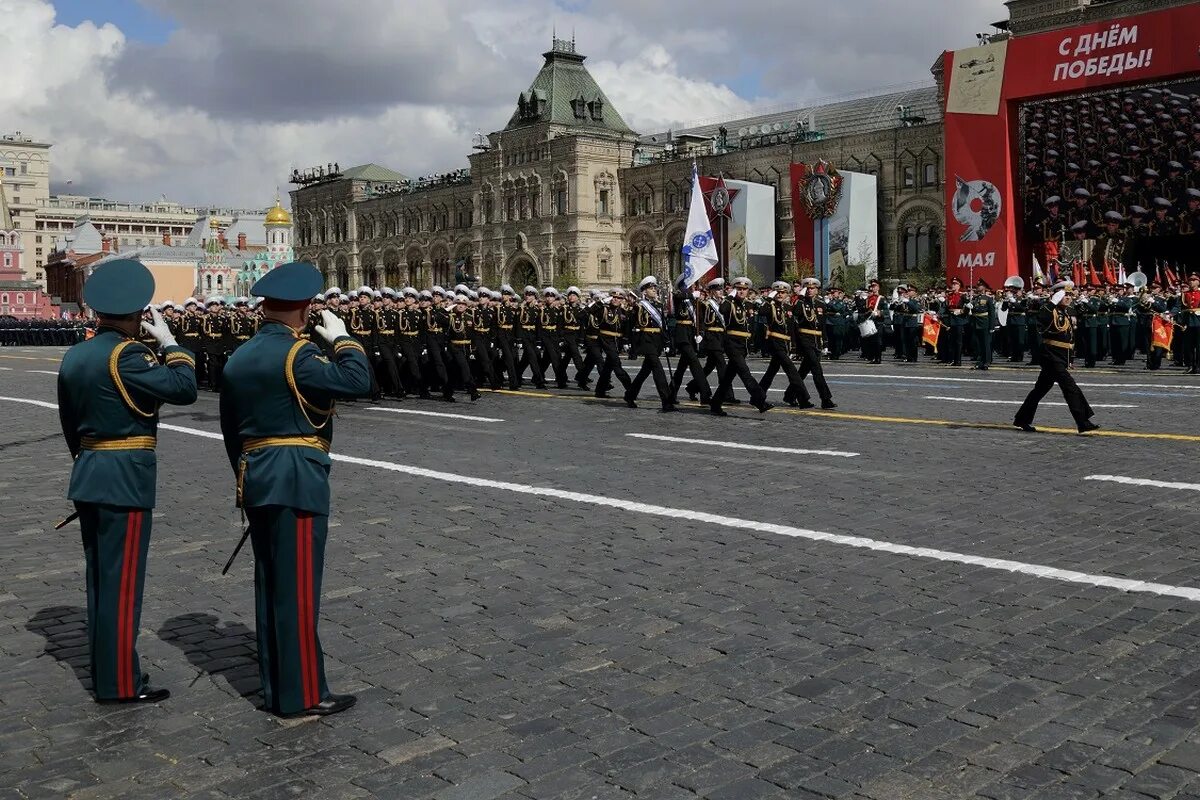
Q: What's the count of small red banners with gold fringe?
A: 2